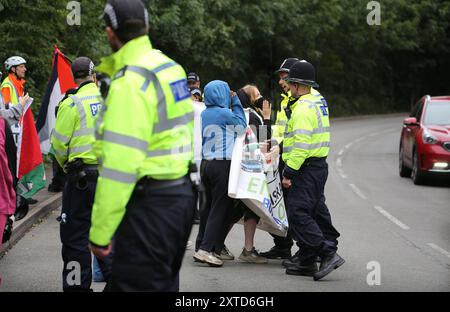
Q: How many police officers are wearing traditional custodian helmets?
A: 2